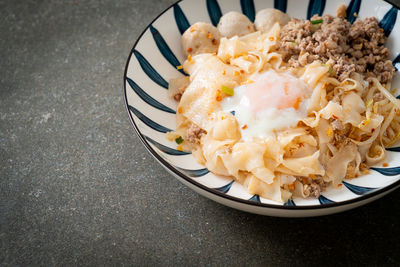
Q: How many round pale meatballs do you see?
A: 3